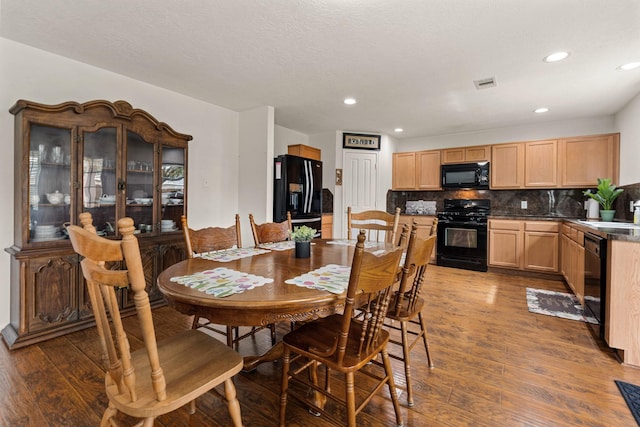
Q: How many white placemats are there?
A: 6